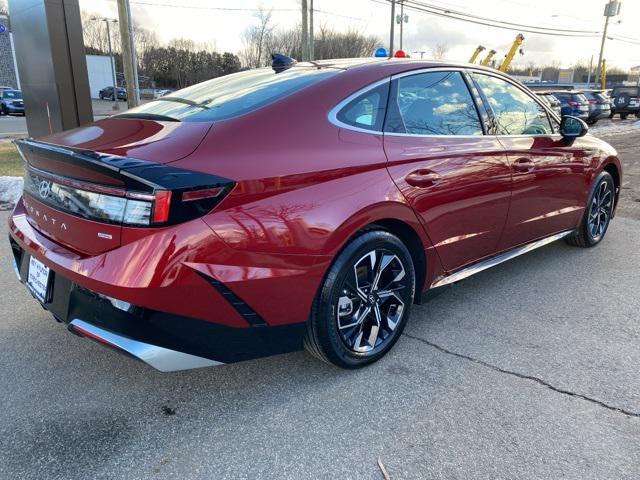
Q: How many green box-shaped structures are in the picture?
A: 0